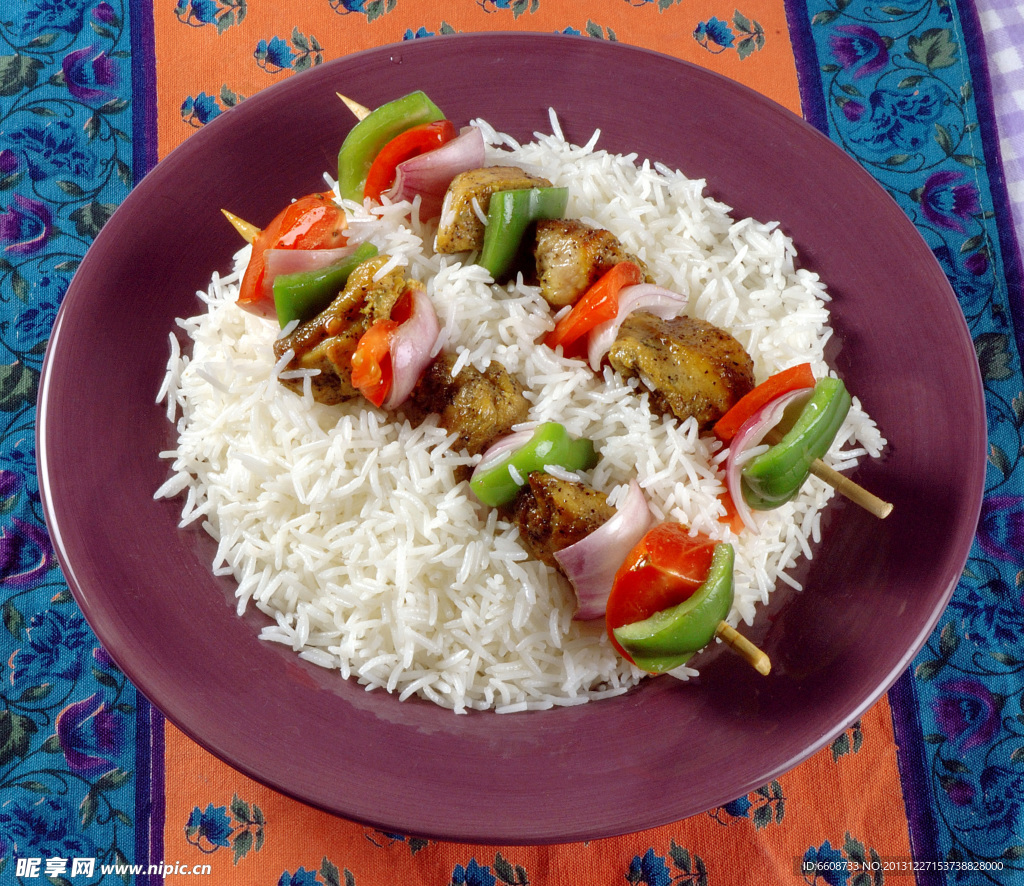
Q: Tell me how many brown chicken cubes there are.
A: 6